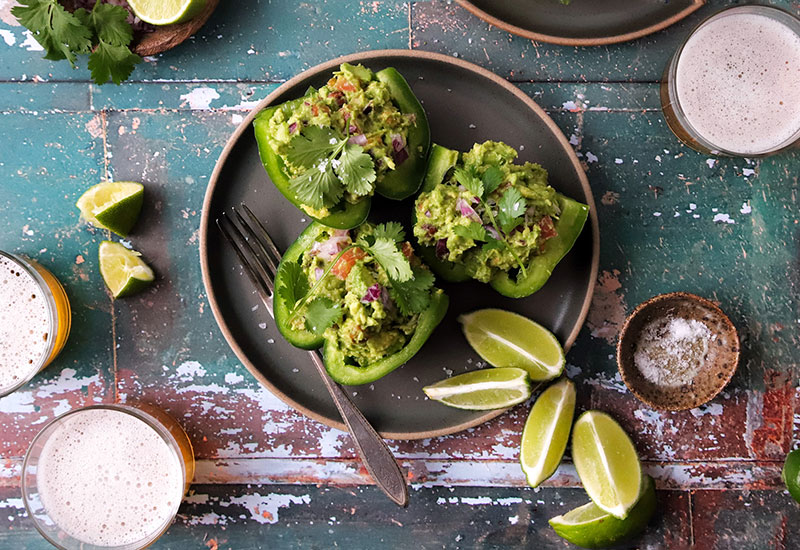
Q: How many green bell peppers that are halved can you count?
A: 3